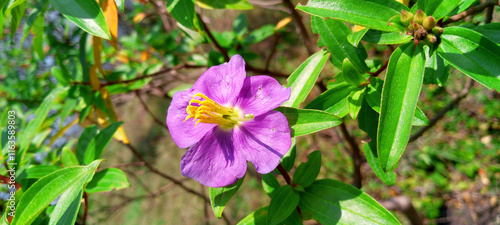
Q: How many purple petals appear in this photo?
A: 5